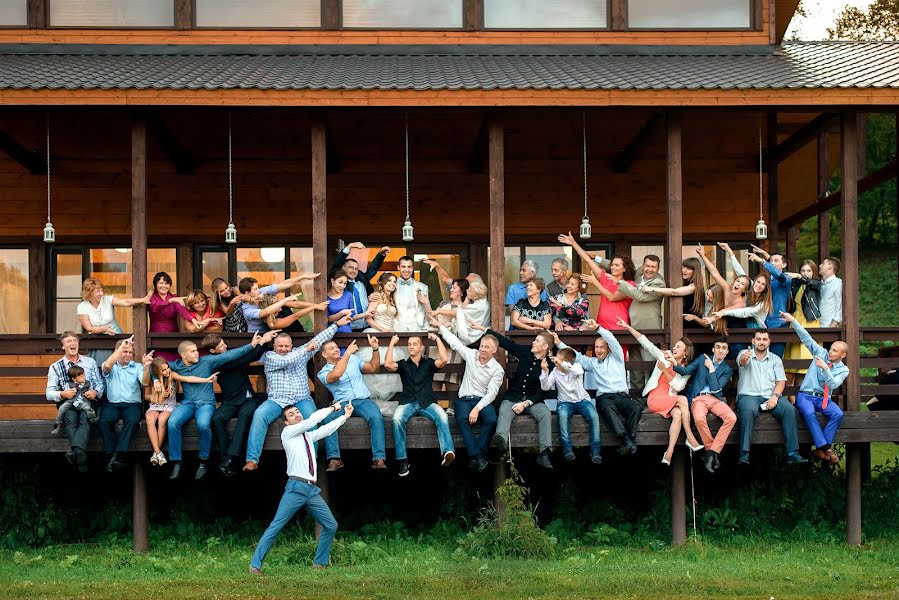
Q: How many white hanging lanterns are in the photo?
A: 5